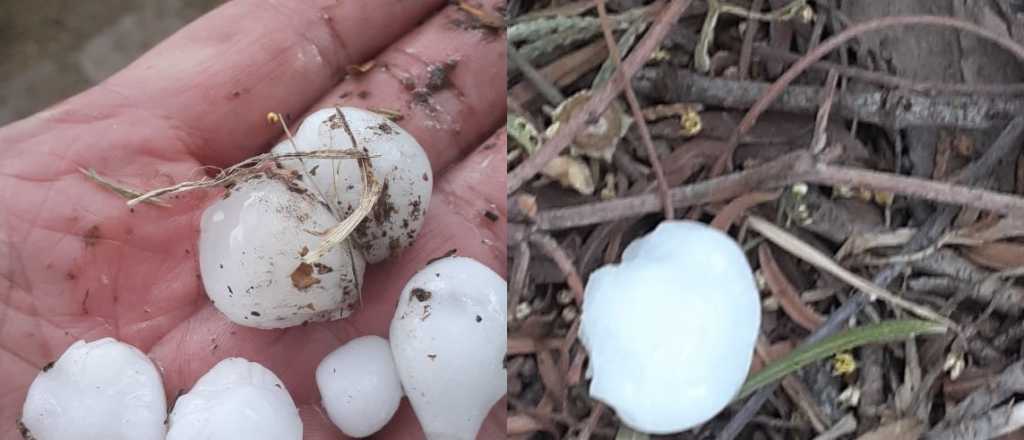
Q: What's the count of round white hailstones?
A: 7